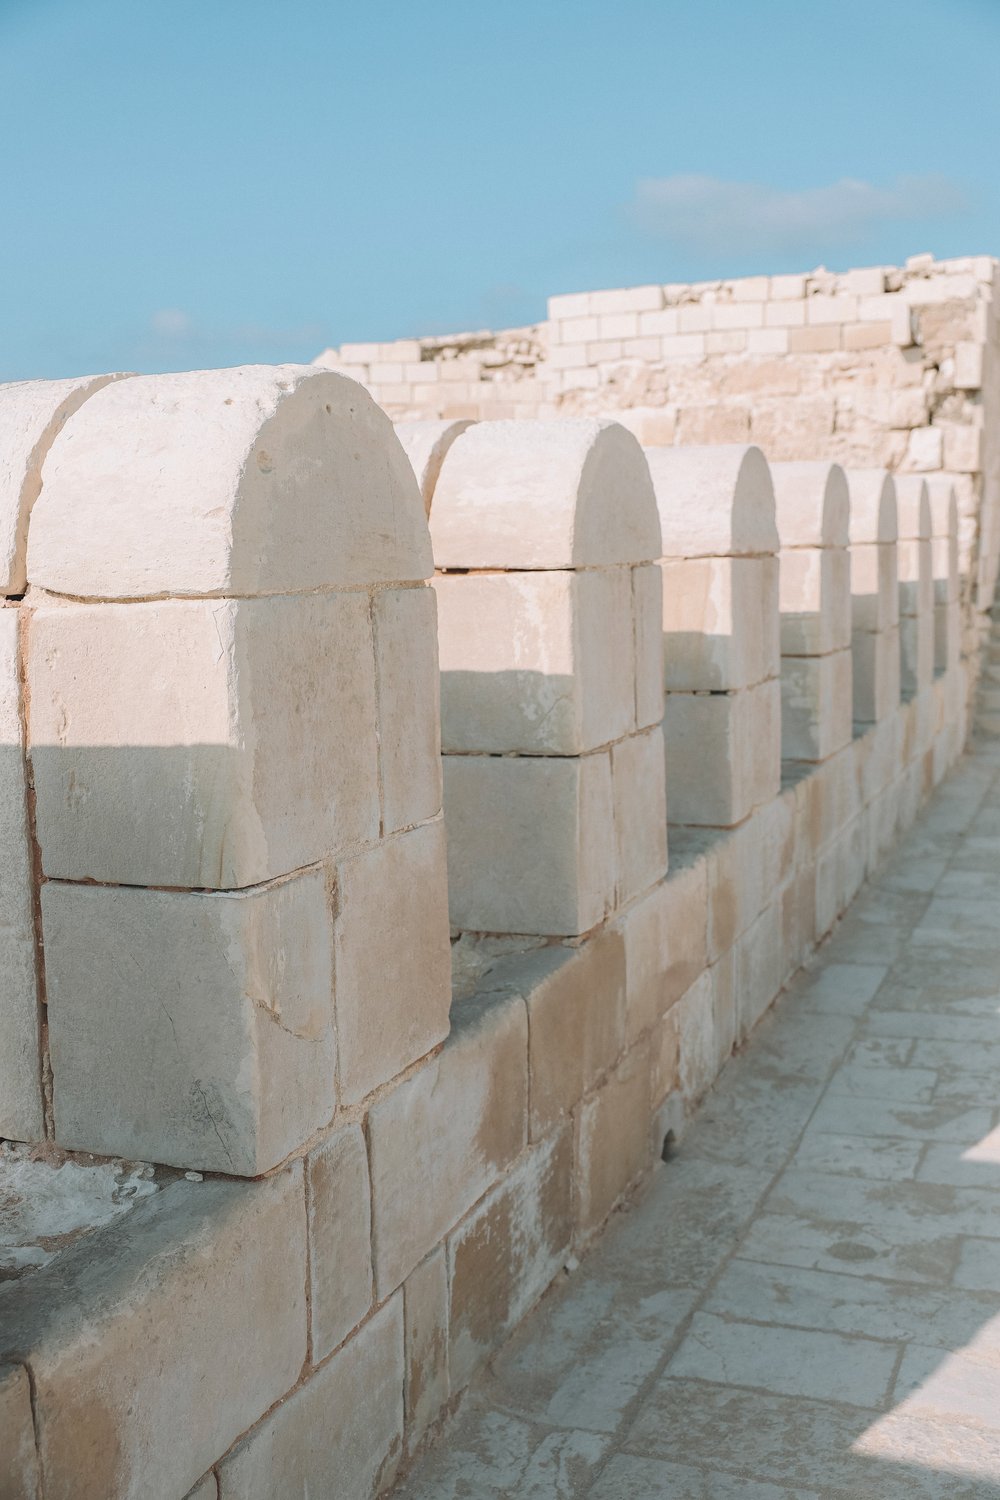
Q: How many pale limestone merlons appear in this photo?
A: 7